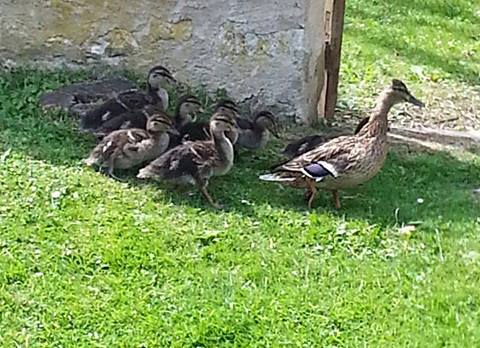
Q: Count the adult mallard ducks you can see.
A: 1